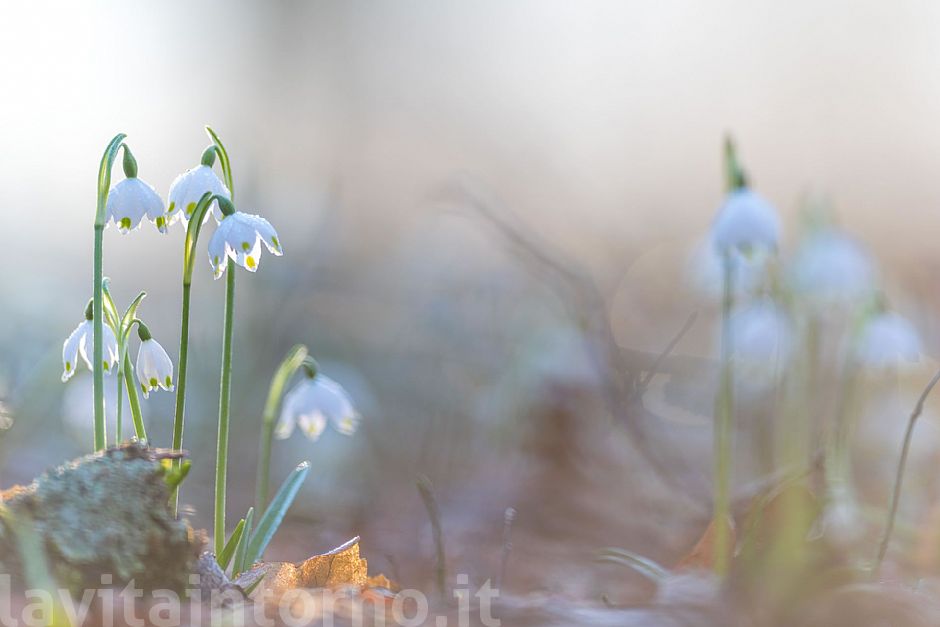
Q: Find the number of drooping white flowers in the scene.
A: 11